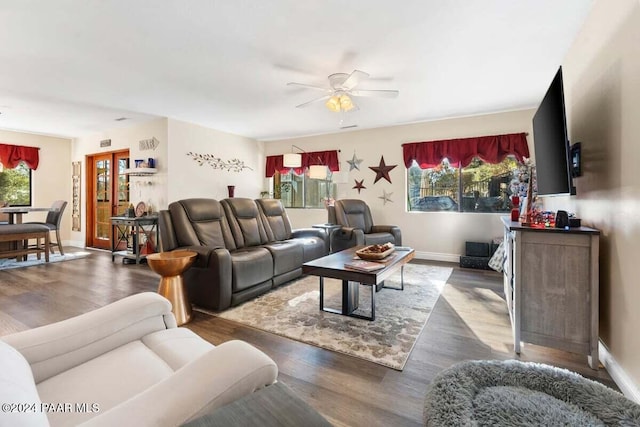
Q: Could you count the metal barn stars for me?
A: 4